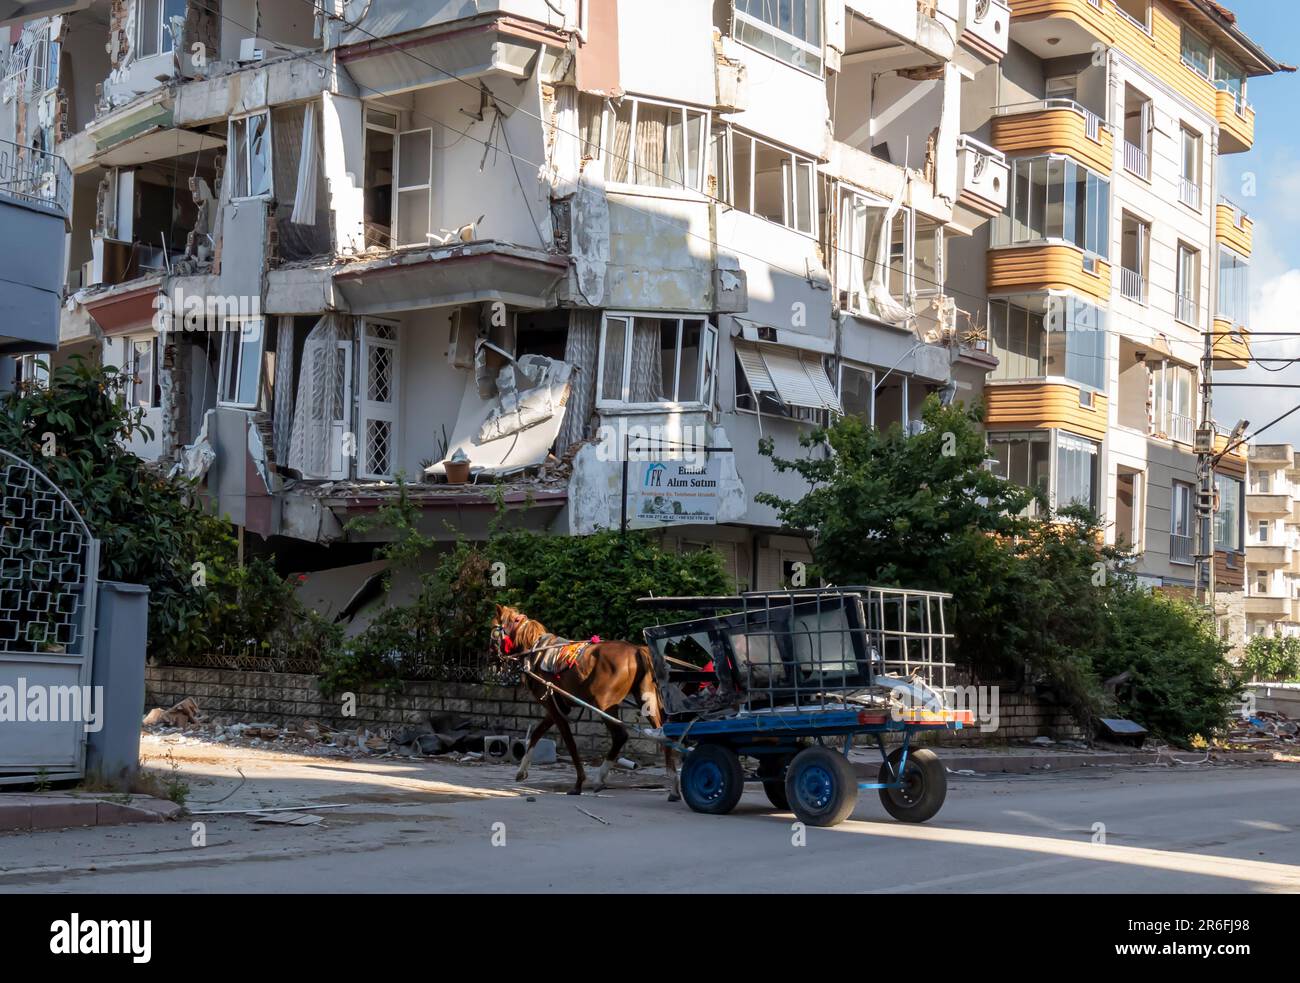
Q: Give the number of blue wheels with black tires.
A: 2